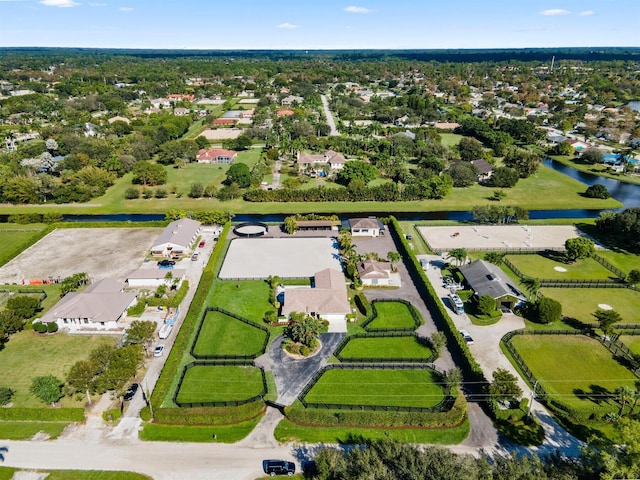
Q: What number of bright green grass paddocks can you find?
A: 5